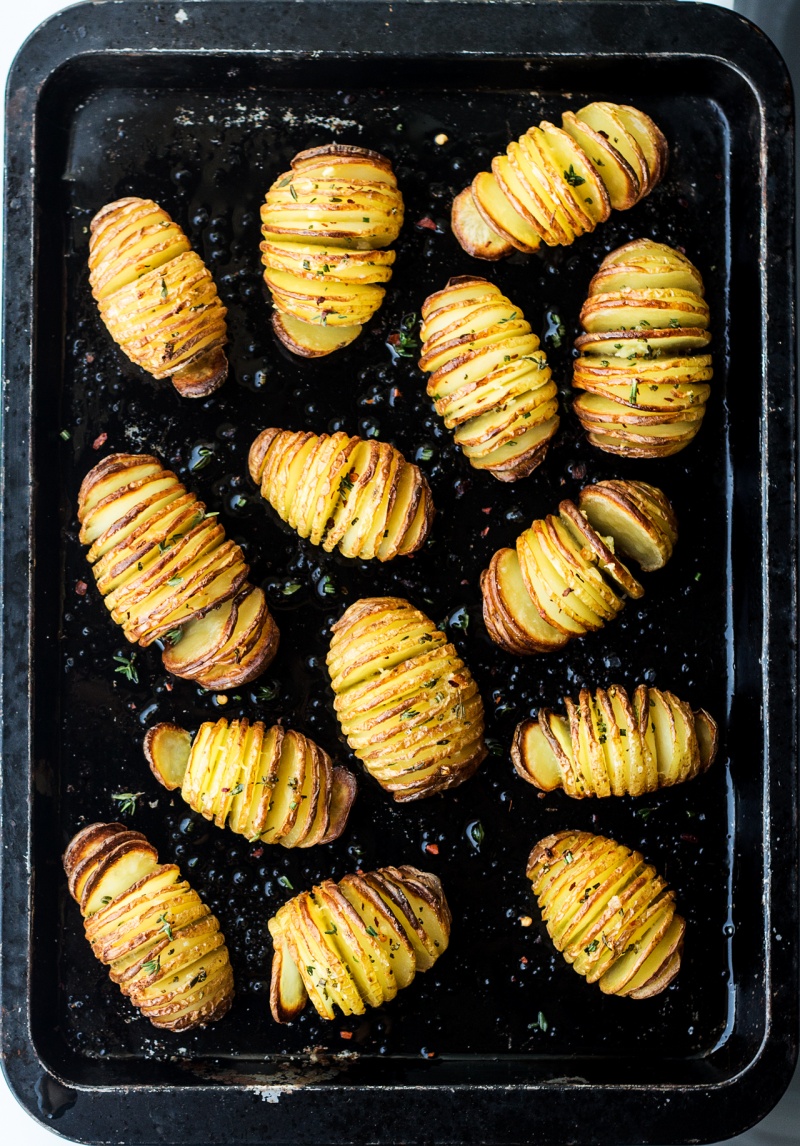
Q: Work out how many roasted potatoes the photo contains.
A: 14